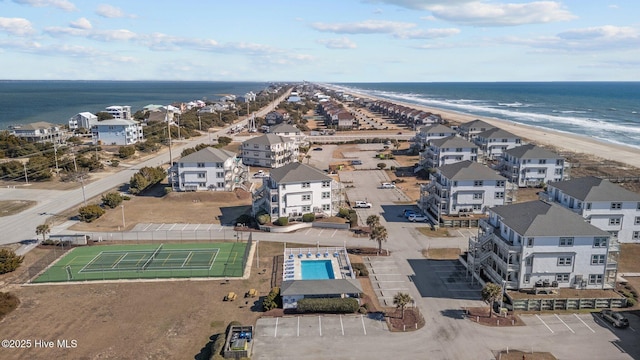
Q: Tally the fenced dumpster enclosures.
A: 1